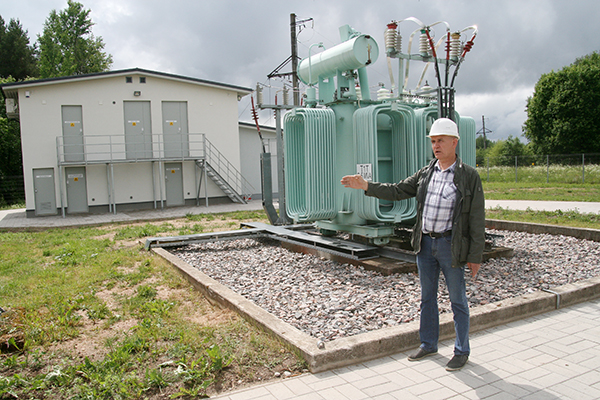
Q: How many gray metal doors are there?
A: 6